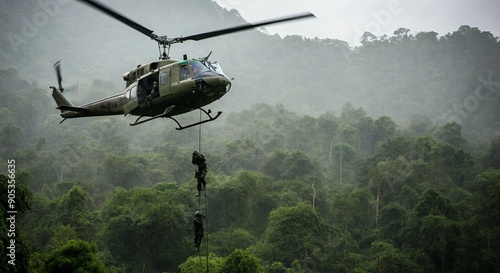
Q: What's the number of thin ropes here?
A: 2